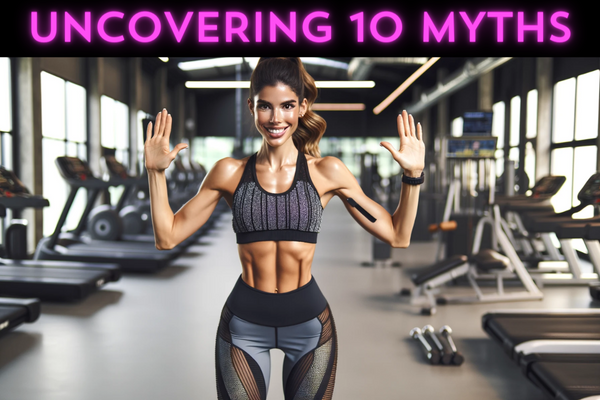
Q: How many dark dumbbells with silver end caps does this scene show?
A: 3